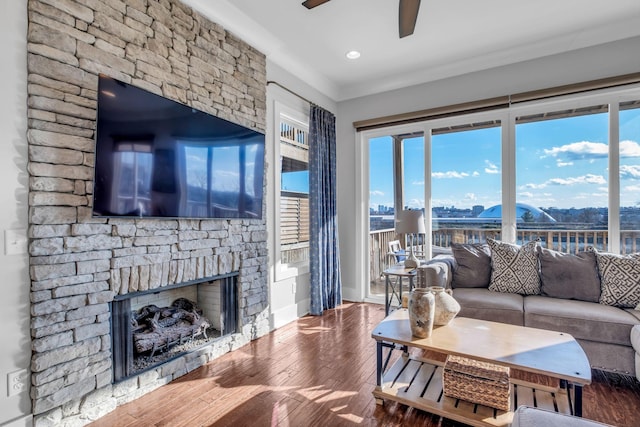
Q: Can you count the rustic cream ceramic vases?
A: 2